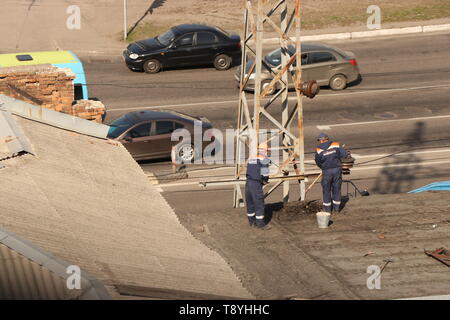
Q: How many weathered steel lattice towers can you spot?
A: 1